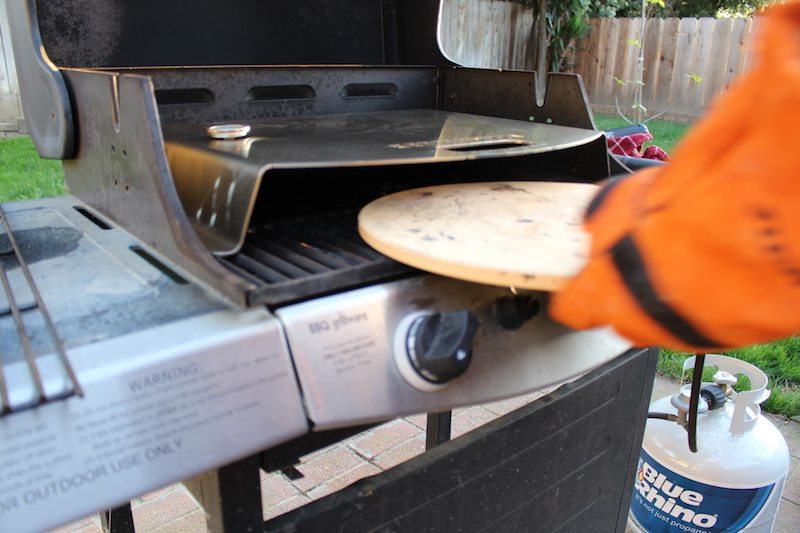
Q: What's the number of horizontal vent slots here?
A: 3